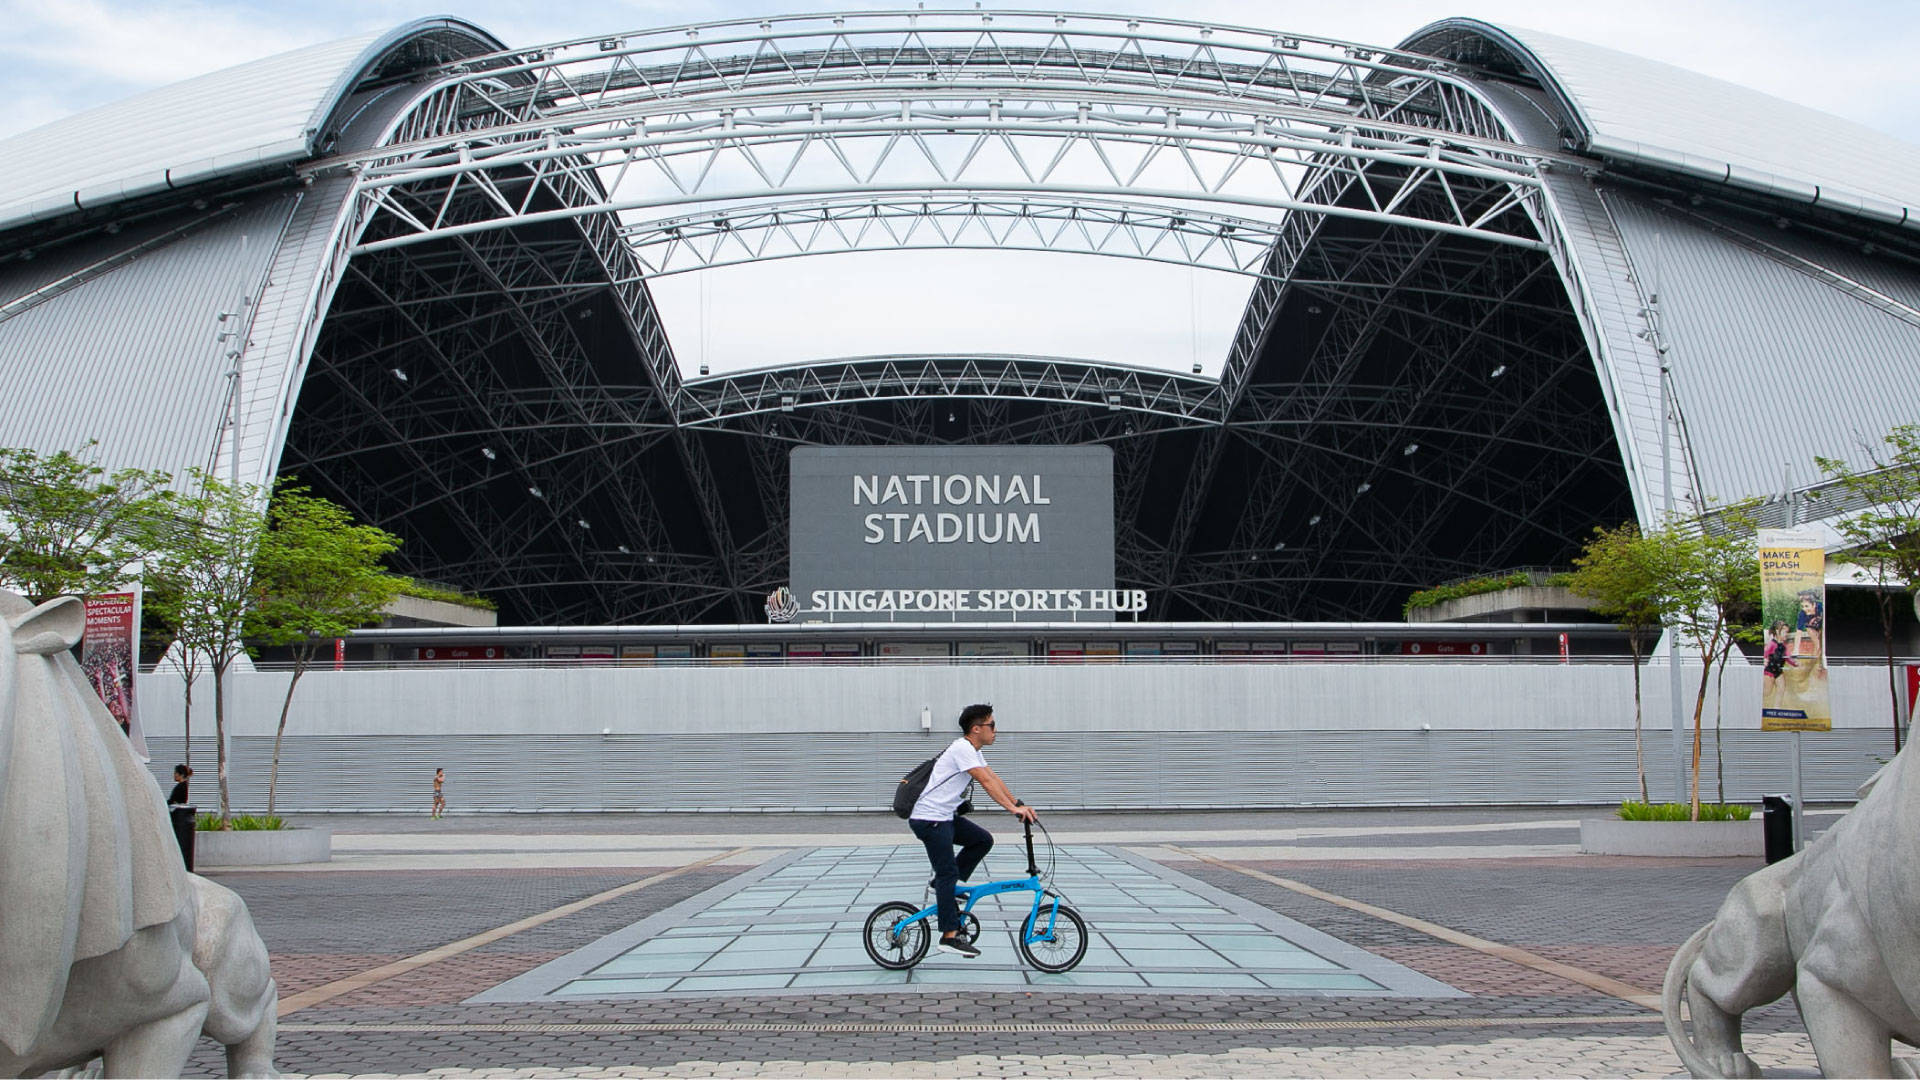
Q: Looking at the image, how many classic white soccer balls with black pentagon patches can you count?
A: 0